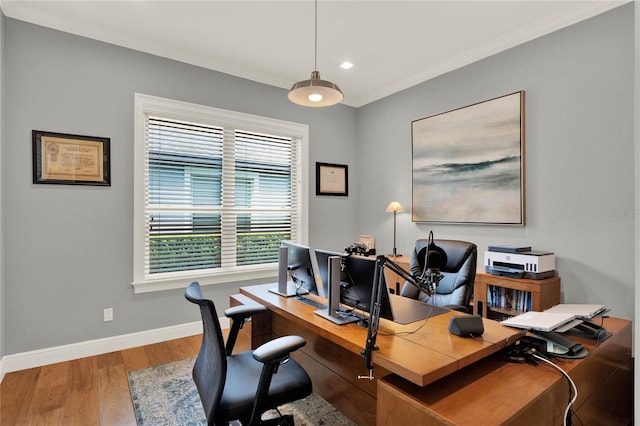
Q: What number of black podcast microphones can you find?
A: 1